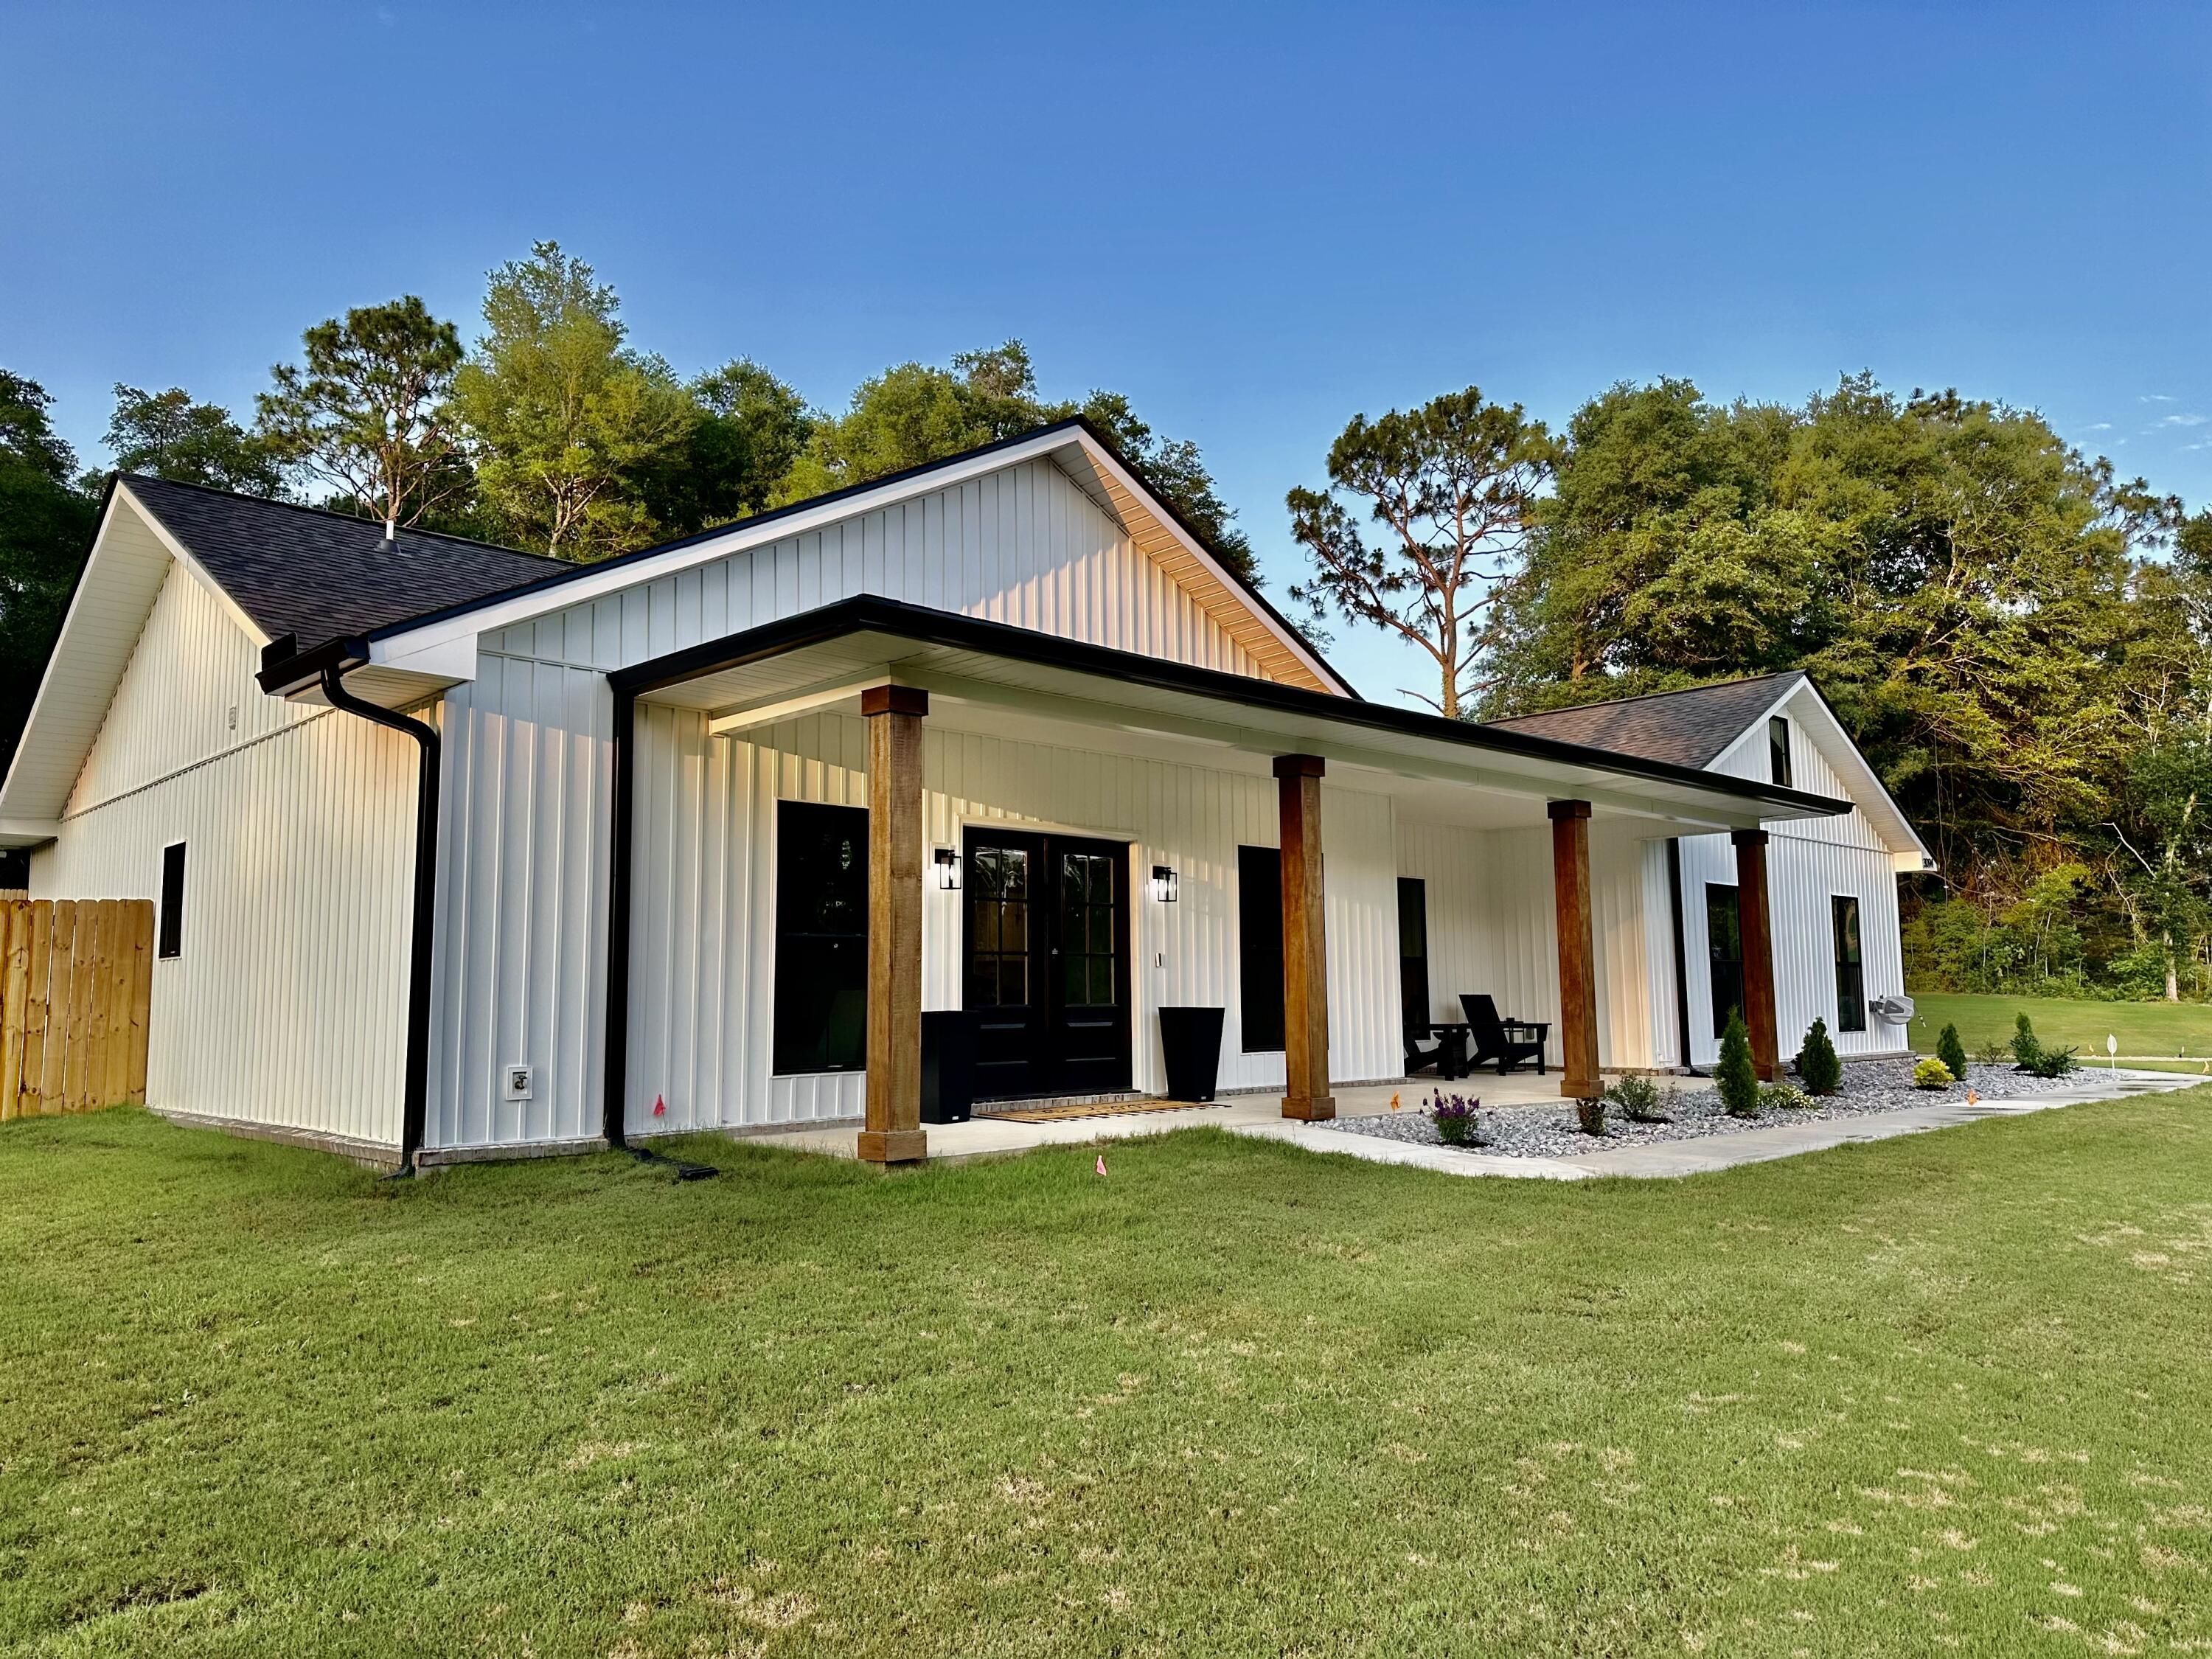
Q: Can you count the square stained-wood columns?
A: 4